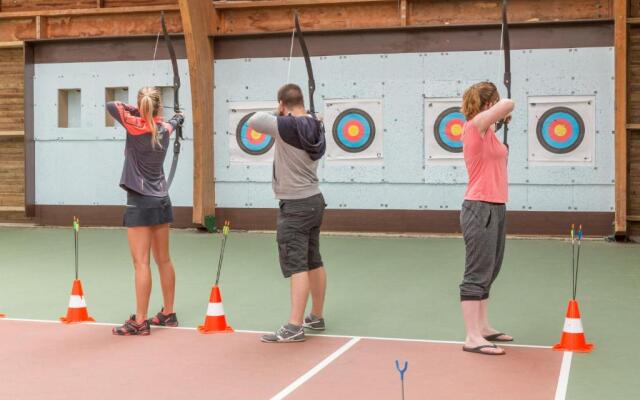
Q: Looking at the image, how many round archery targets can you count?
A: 4